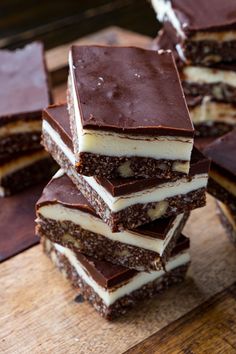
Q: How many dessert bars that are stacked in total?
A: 4